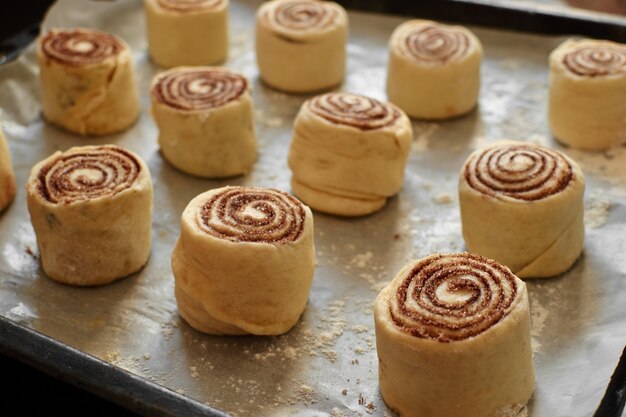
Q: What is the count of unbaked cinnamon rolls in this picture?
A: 12